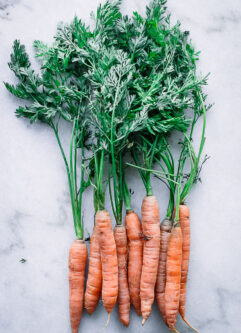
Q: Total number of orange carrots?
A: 9